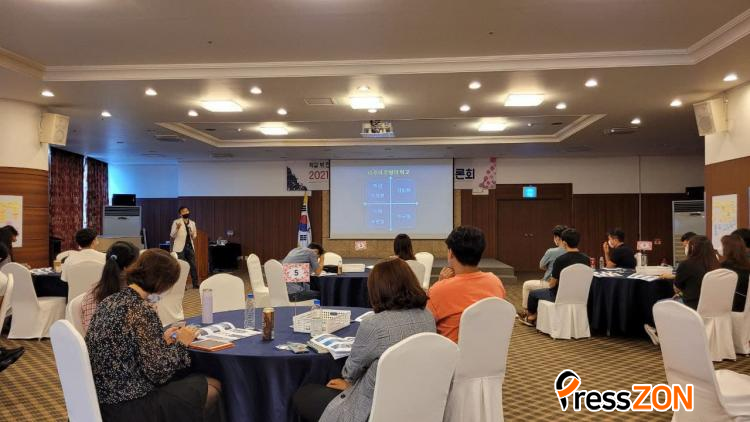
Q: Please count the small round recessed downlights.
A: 15